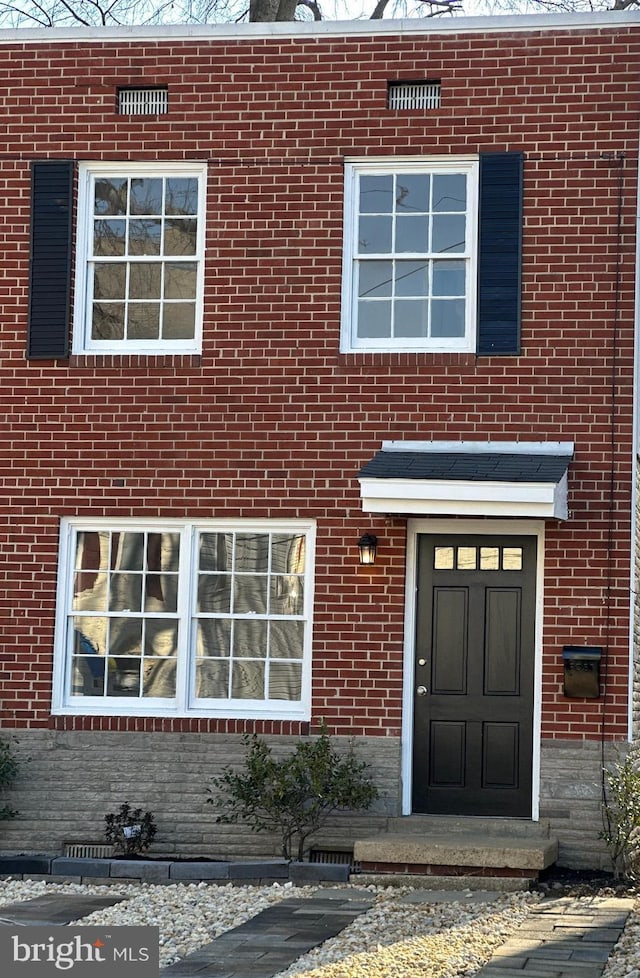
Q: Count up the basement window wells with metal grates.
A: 2